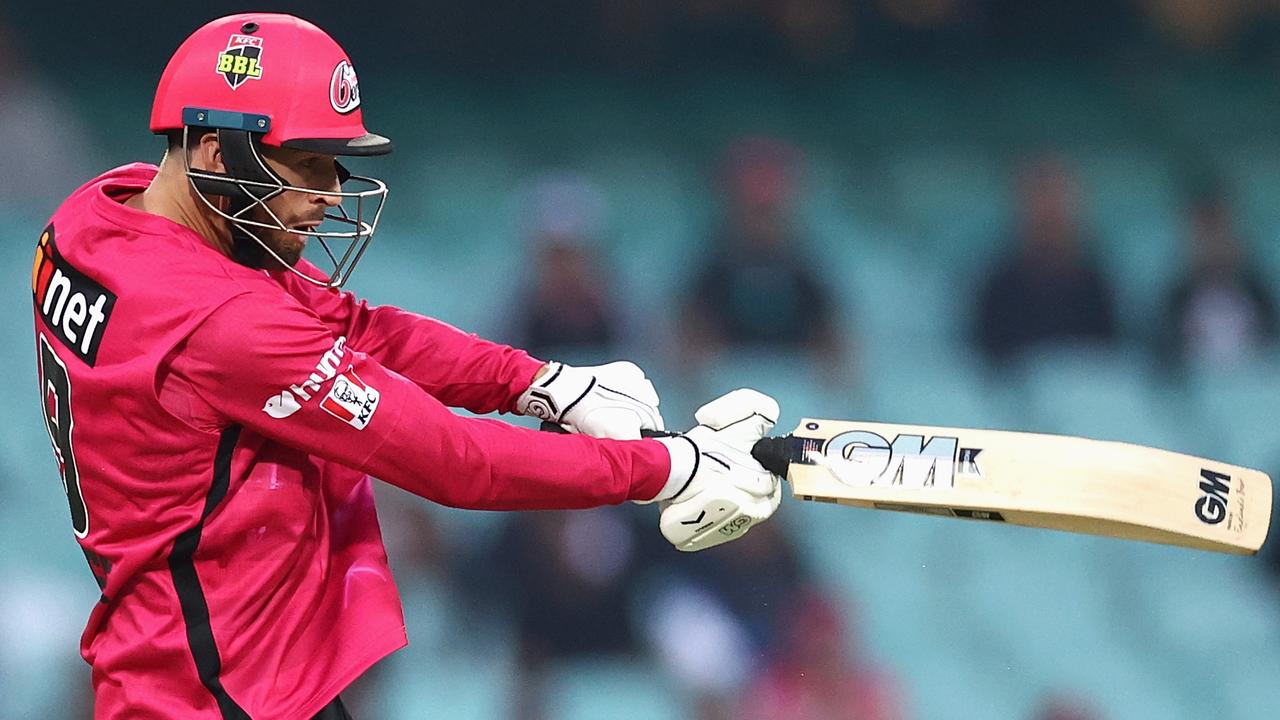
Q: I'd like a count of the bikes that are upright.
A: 0